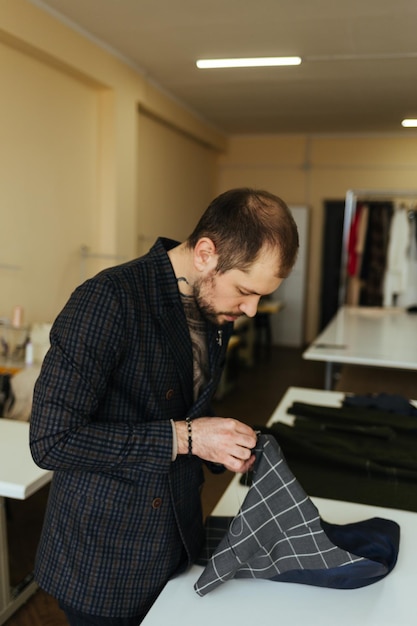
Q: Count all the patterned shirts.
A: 1